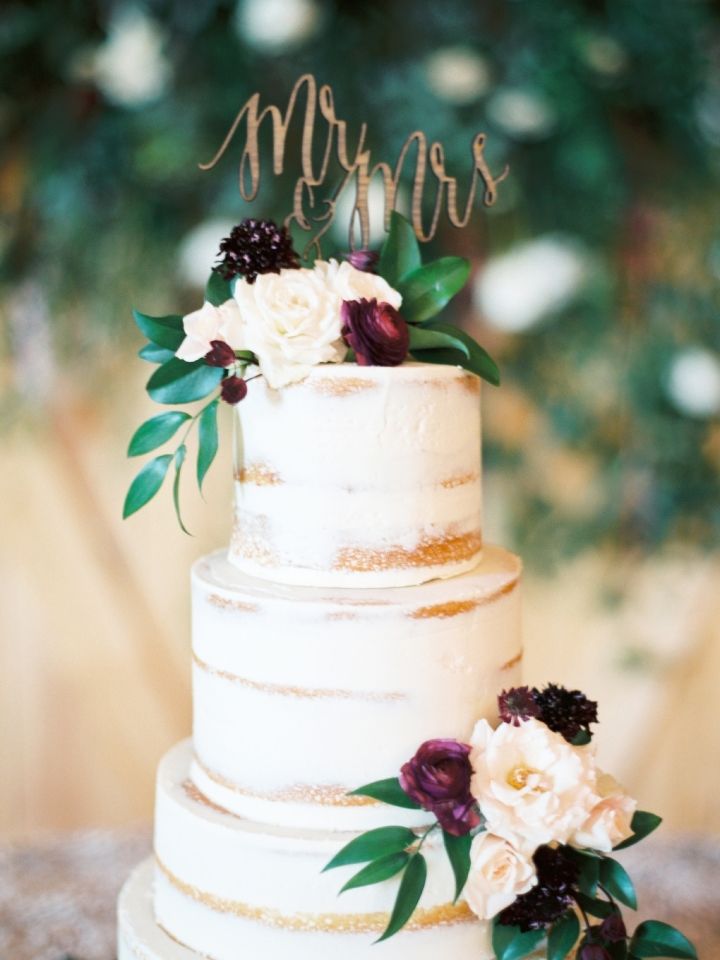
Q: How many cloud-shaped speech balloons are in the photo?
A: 0